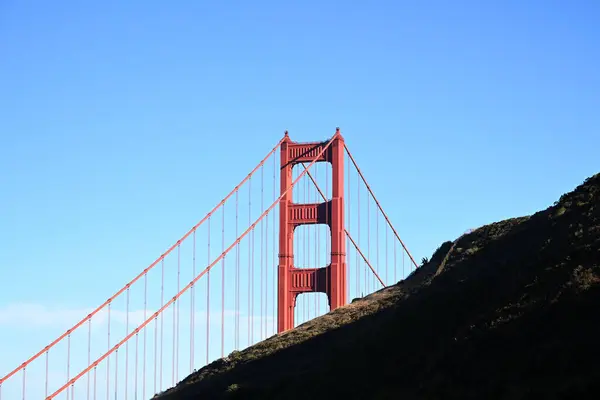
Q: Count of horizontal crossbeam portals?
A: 3